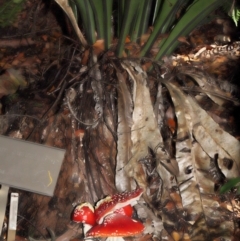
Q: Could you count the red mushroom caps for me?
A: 4